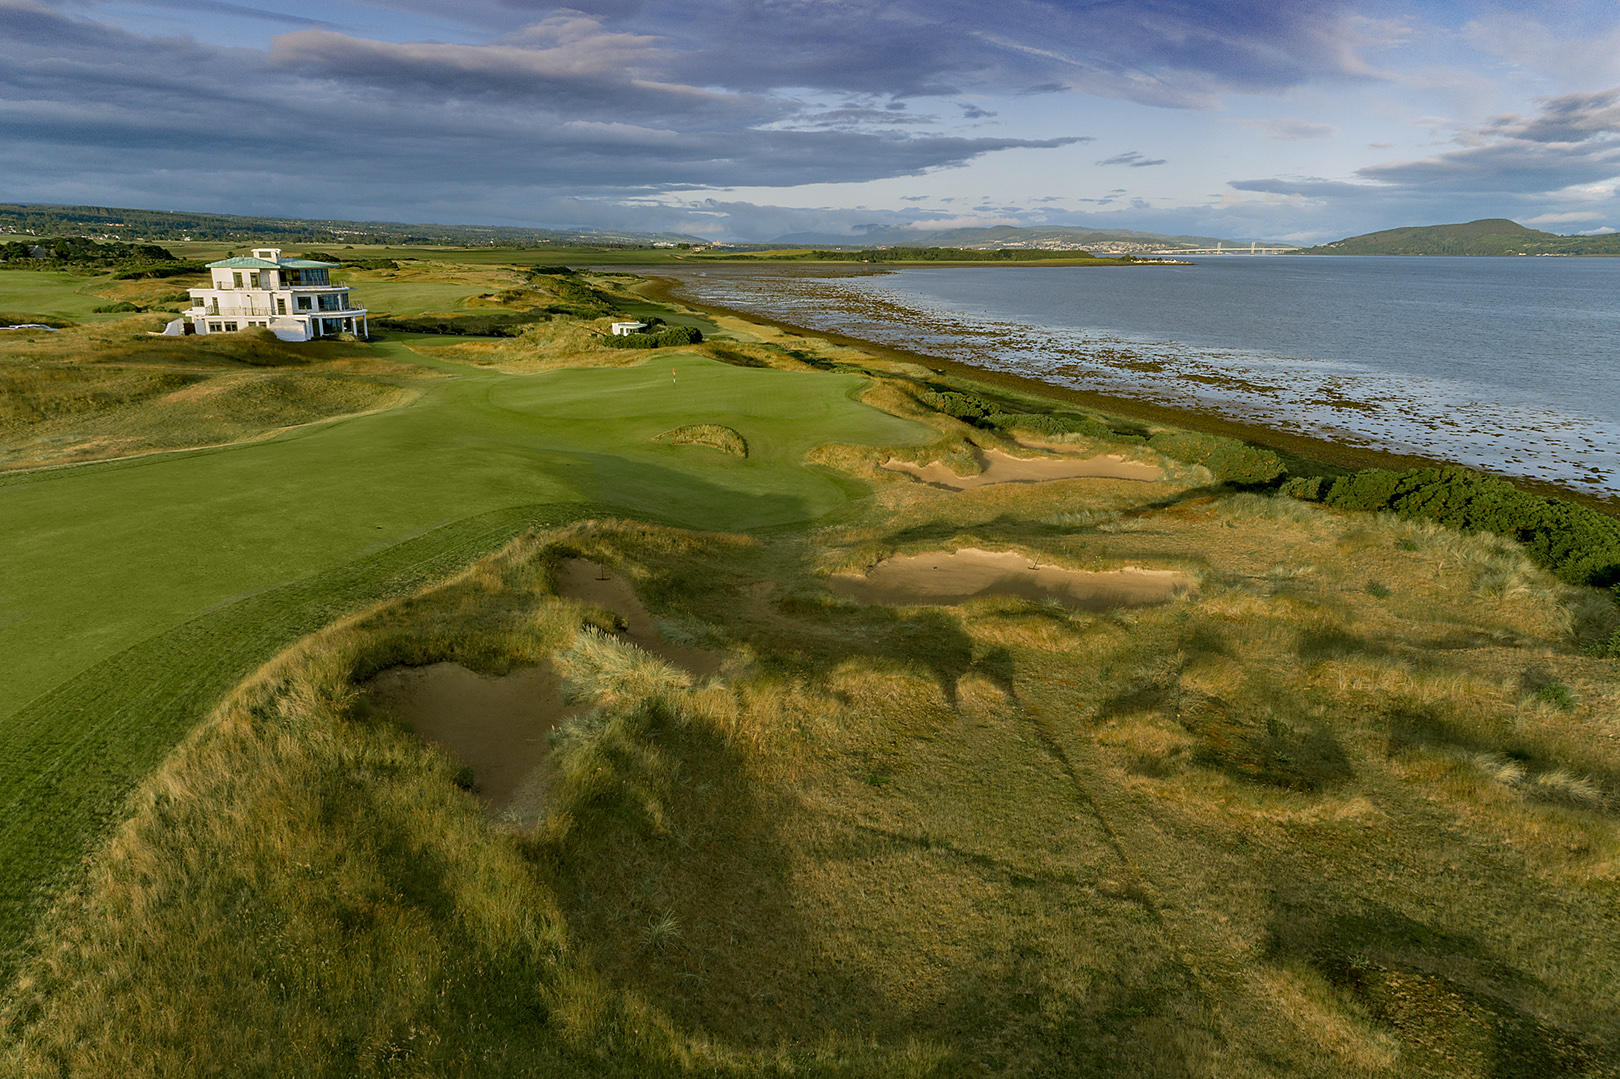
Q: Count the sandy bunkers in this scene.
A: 4